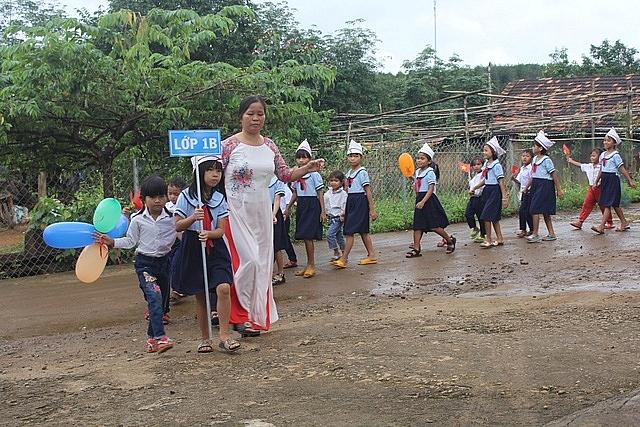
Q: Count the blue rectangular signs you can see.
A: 1